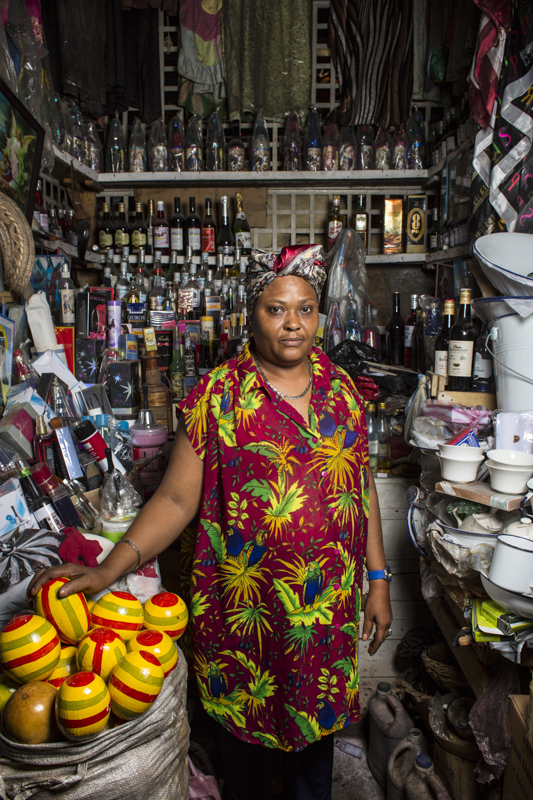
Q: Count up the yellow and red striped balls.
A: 9